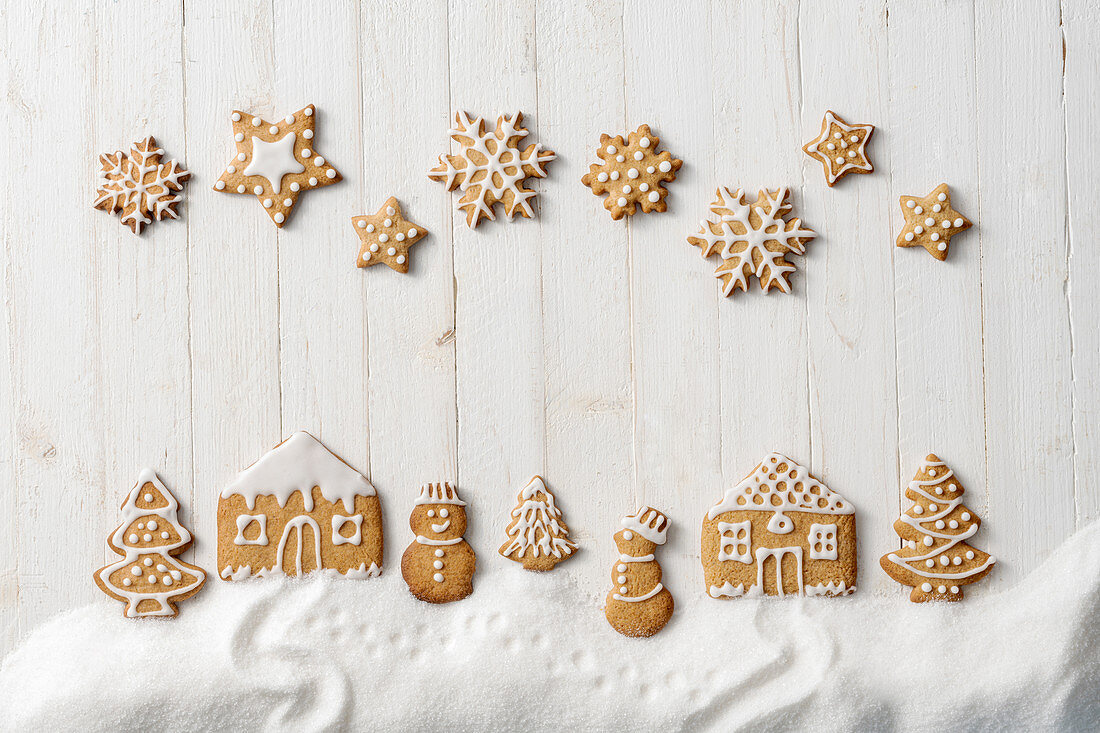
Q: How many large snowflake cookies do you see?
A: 2